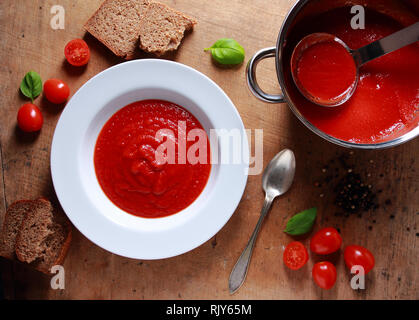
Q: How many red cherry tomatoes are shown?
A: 7